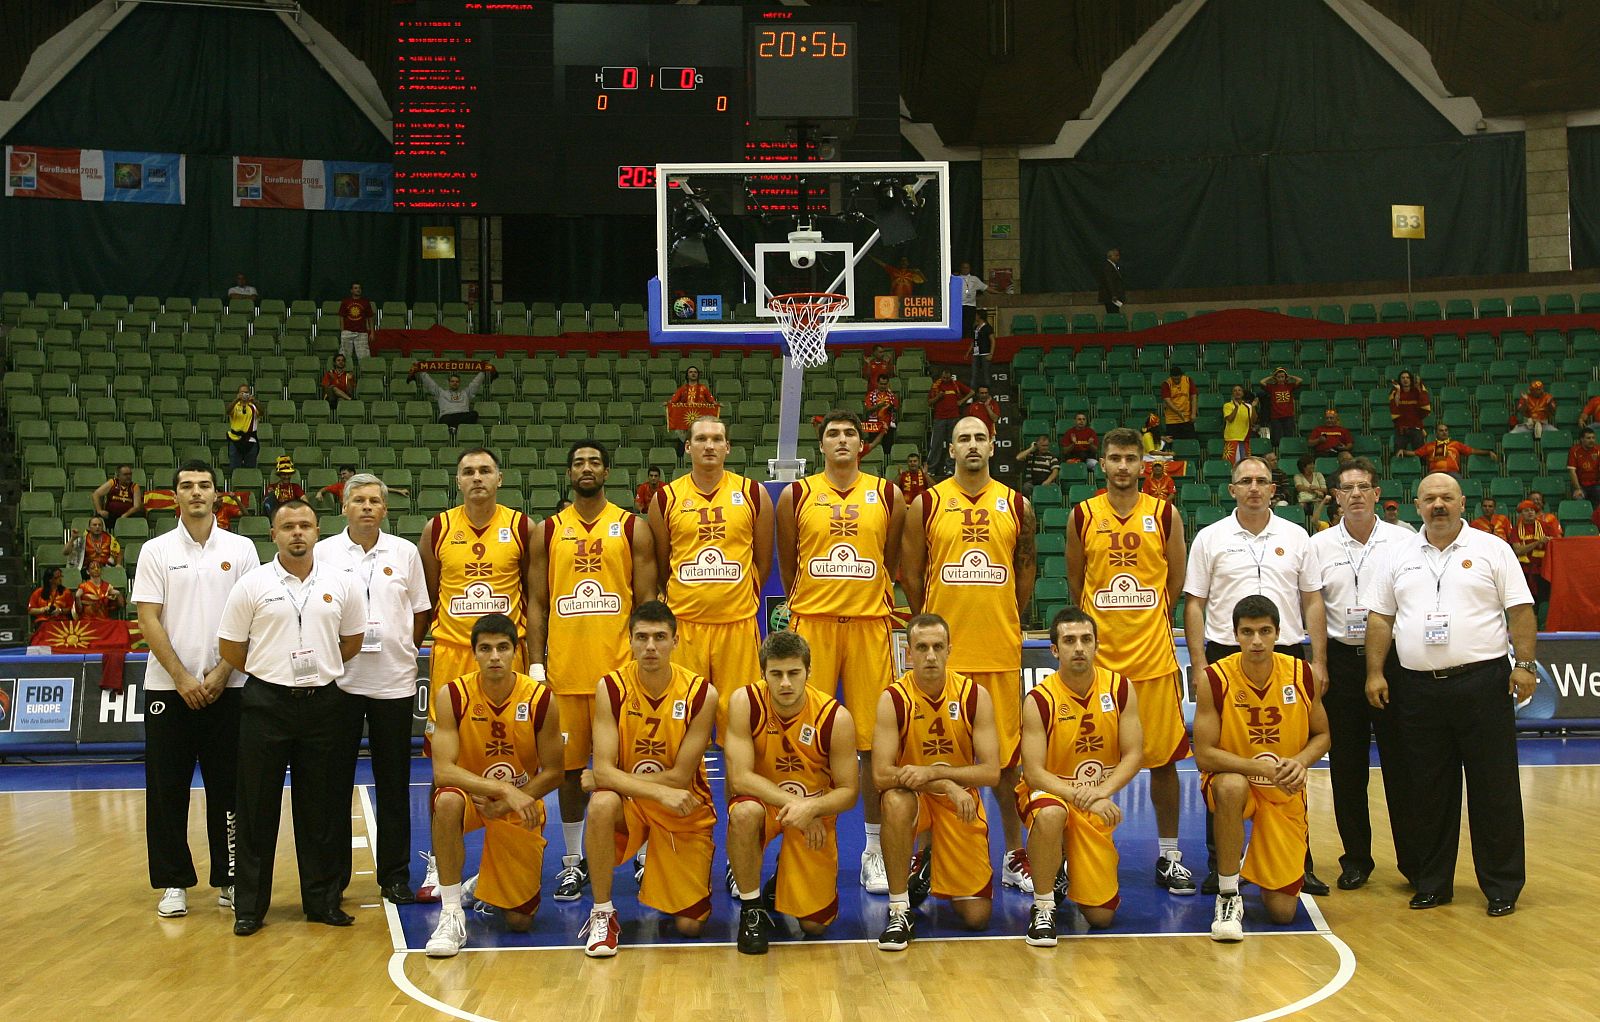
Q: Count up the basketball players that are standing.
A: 6